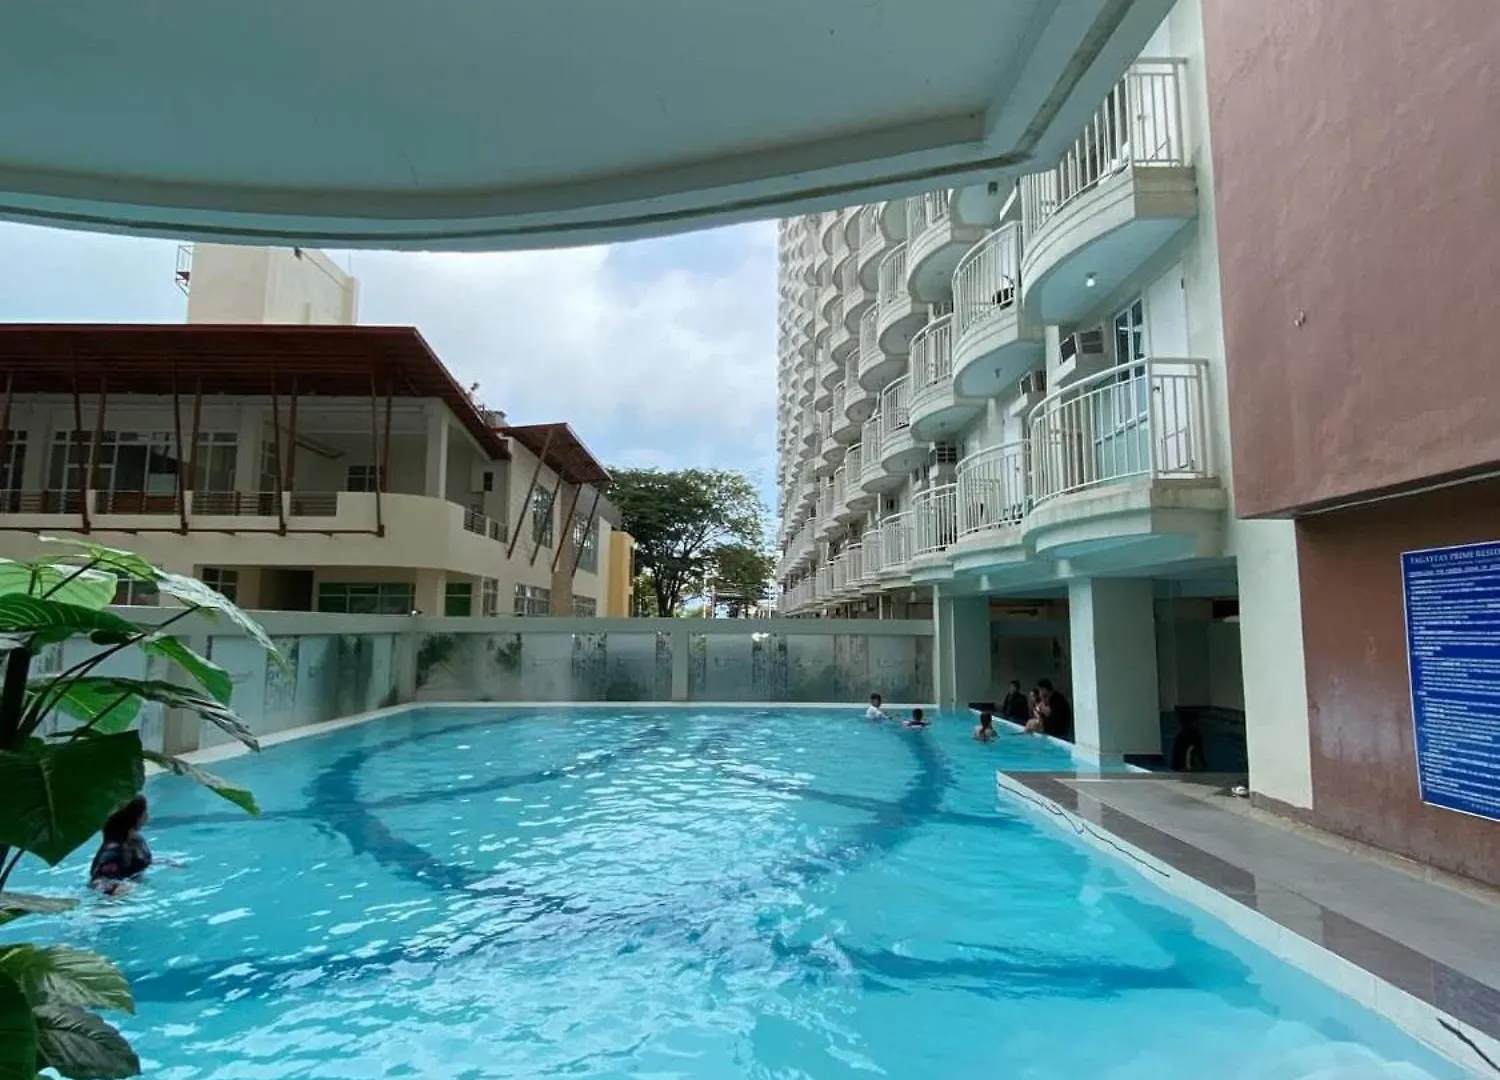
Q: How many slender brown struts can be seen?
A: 13